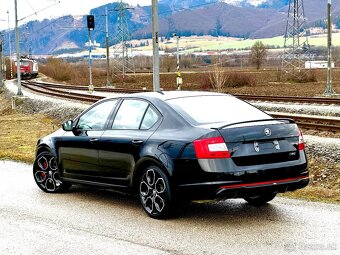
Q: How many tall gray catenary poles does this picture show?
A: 4